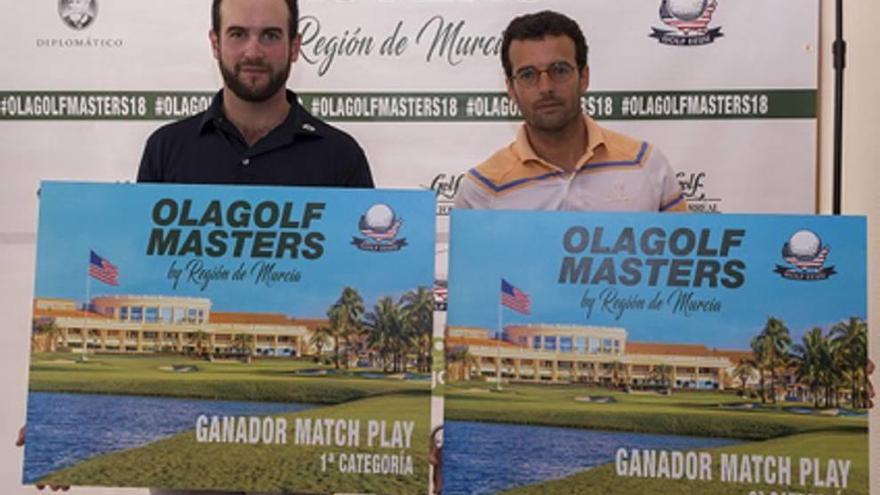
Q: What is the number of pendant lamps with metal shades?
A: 0